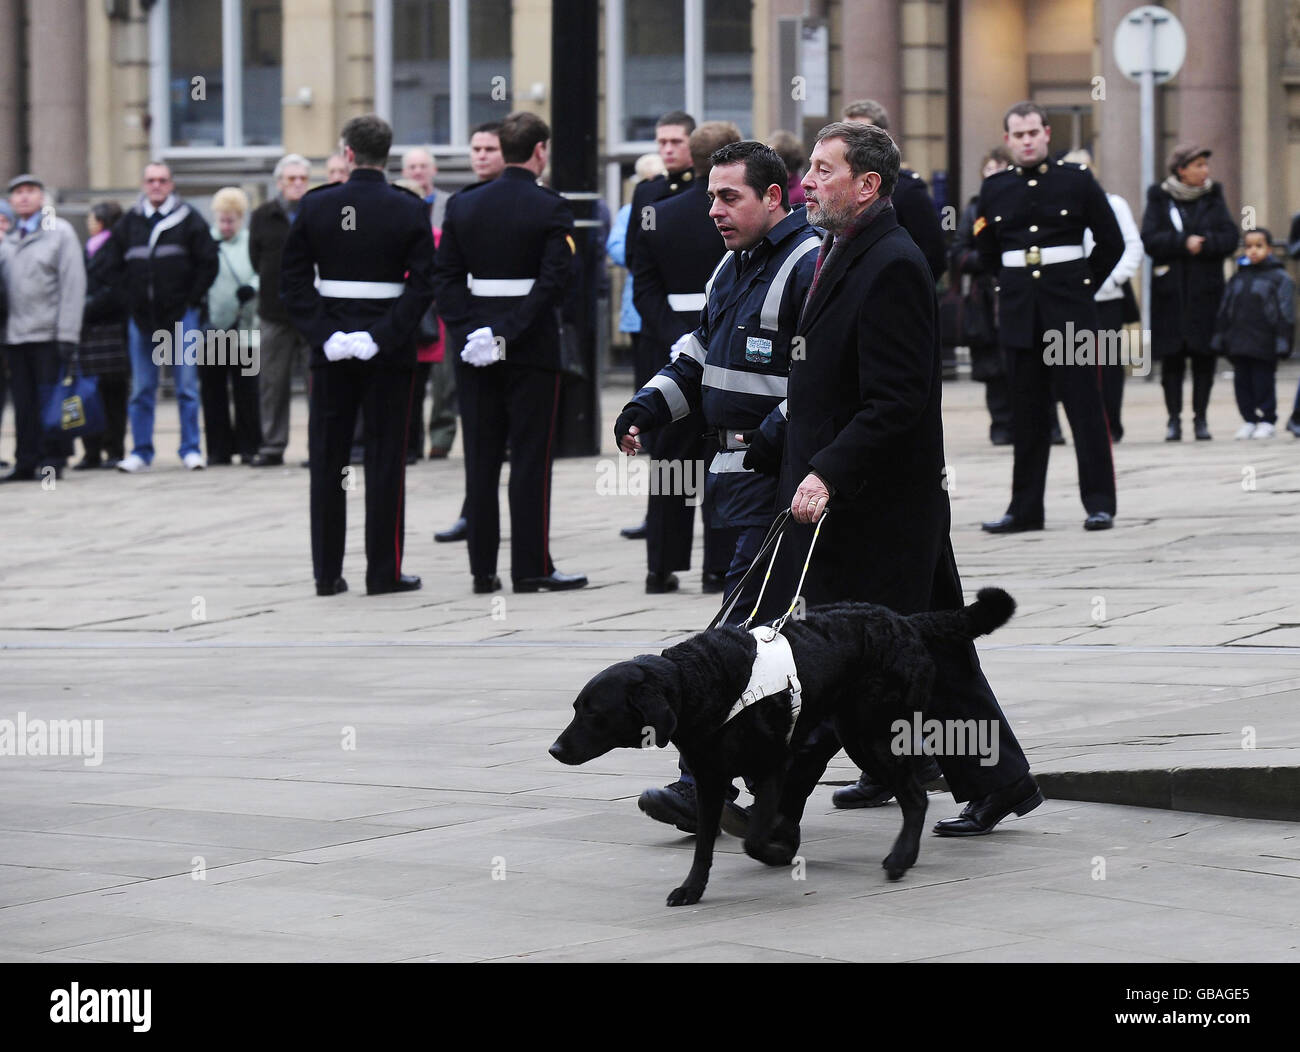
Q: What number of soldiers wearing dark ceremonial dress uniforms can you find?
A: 7